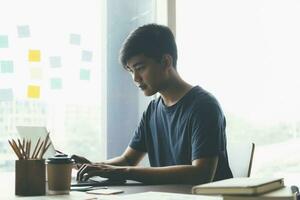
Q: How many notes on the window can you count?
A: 12